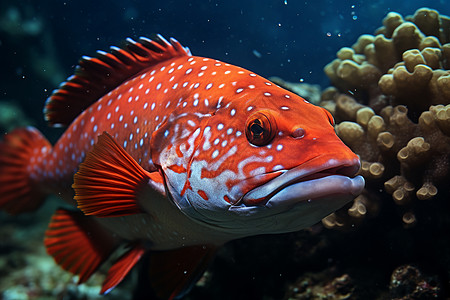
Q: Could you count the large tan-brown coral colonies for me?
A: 1